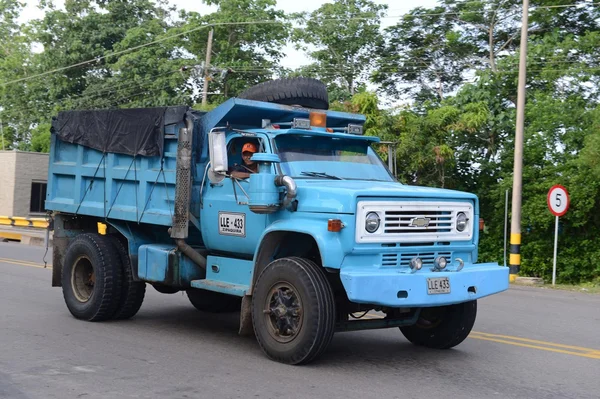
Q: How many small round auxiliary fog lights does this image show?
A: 2